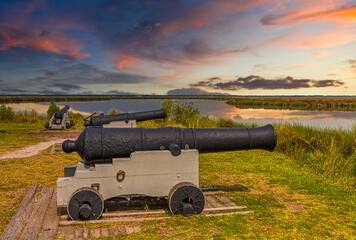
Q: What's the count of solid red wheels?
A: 0